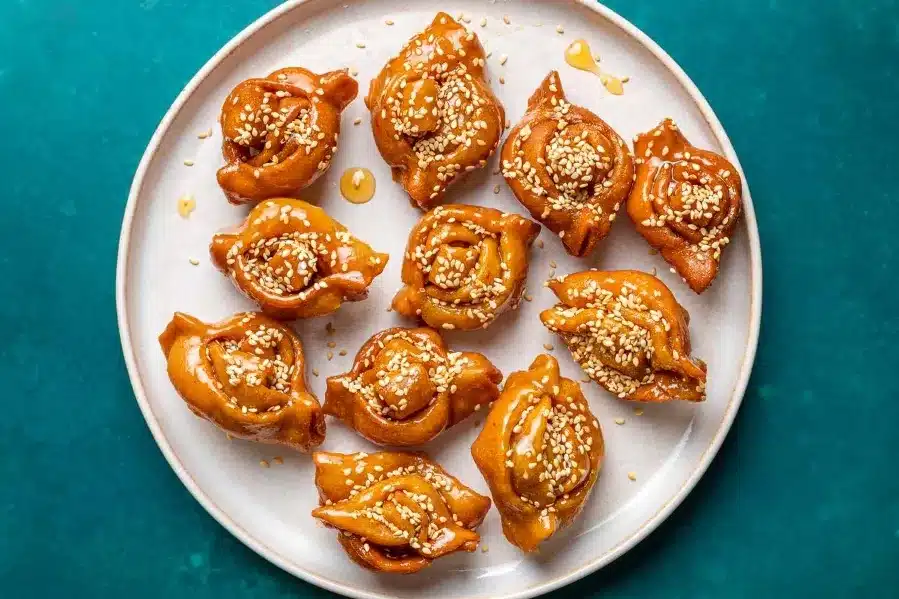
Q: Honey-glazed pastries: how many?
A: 11